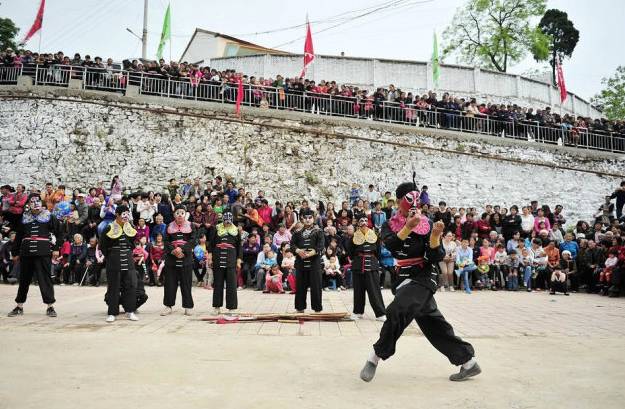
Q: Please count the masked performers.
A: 7